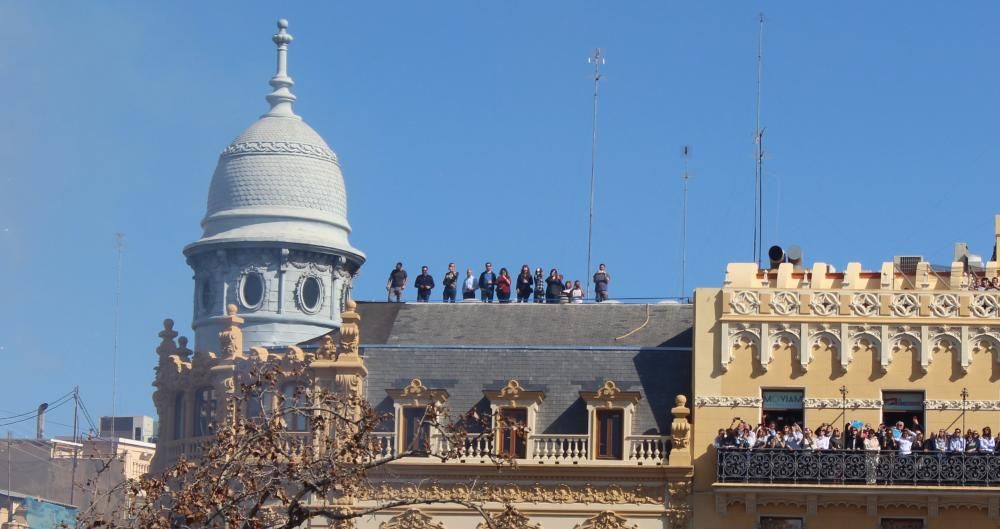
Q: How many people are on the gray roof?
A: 12